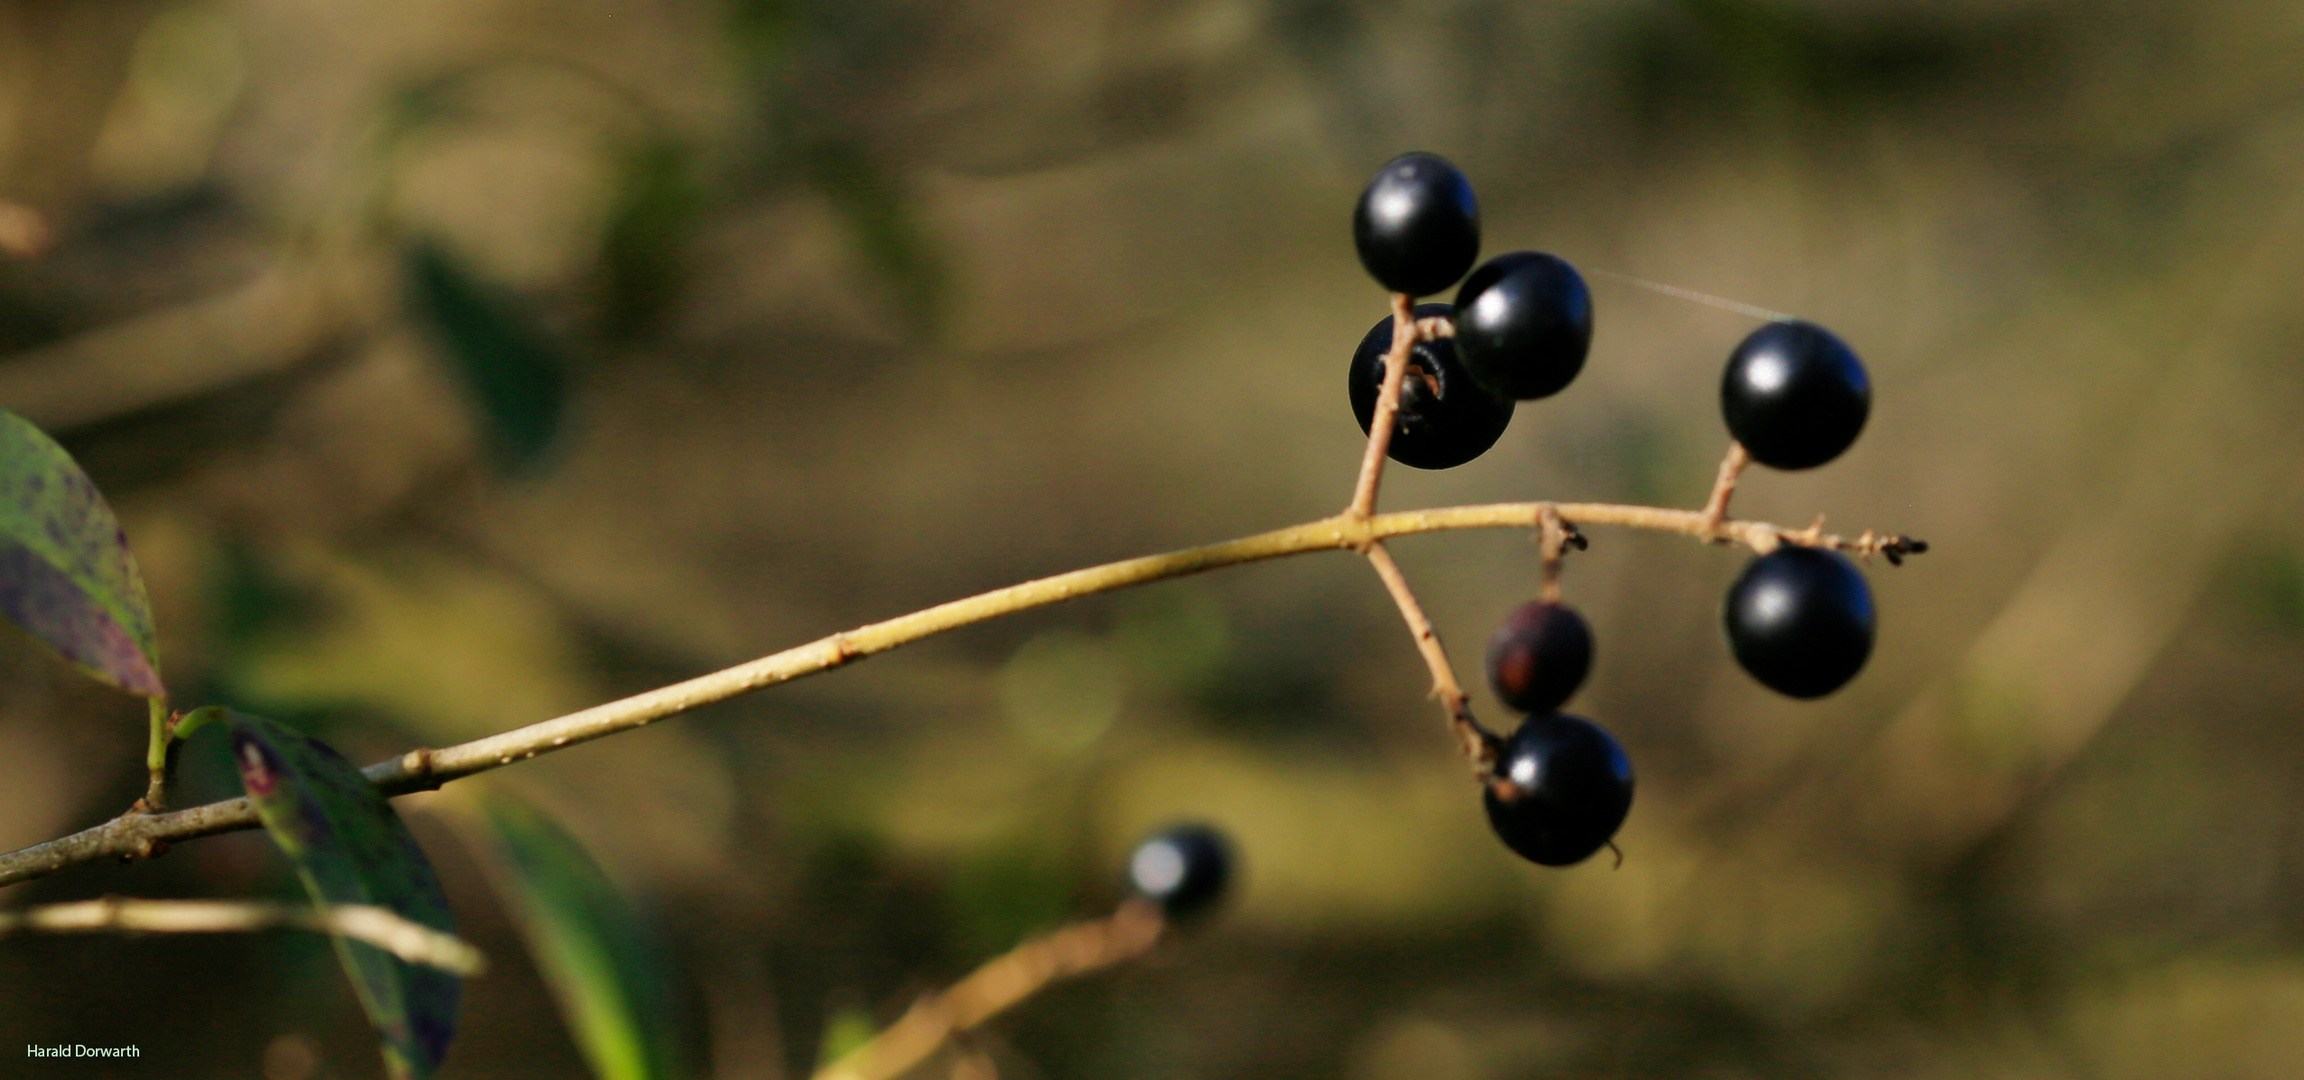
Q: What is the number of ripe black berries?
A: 7